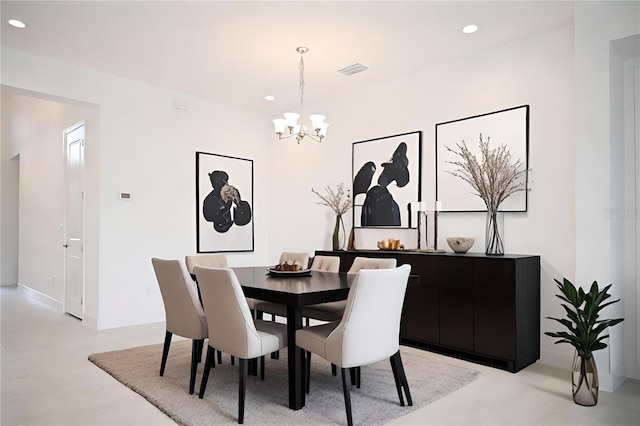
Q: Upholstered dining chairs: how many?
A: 7